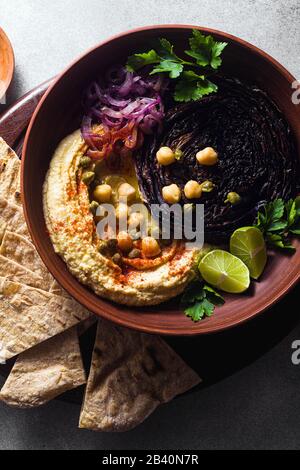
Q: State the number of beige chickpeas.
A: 10